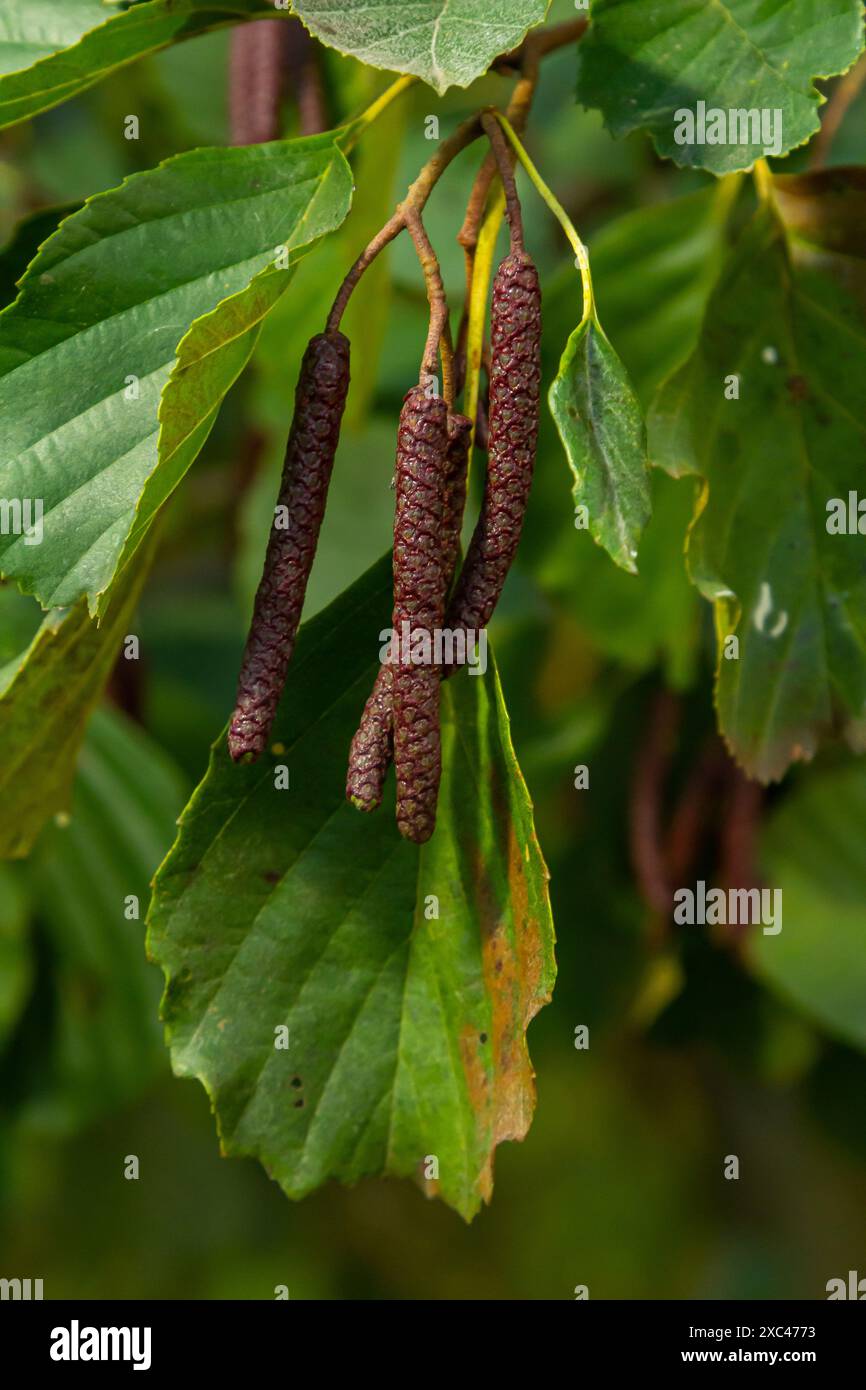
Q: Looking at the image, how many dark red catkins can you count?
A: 4